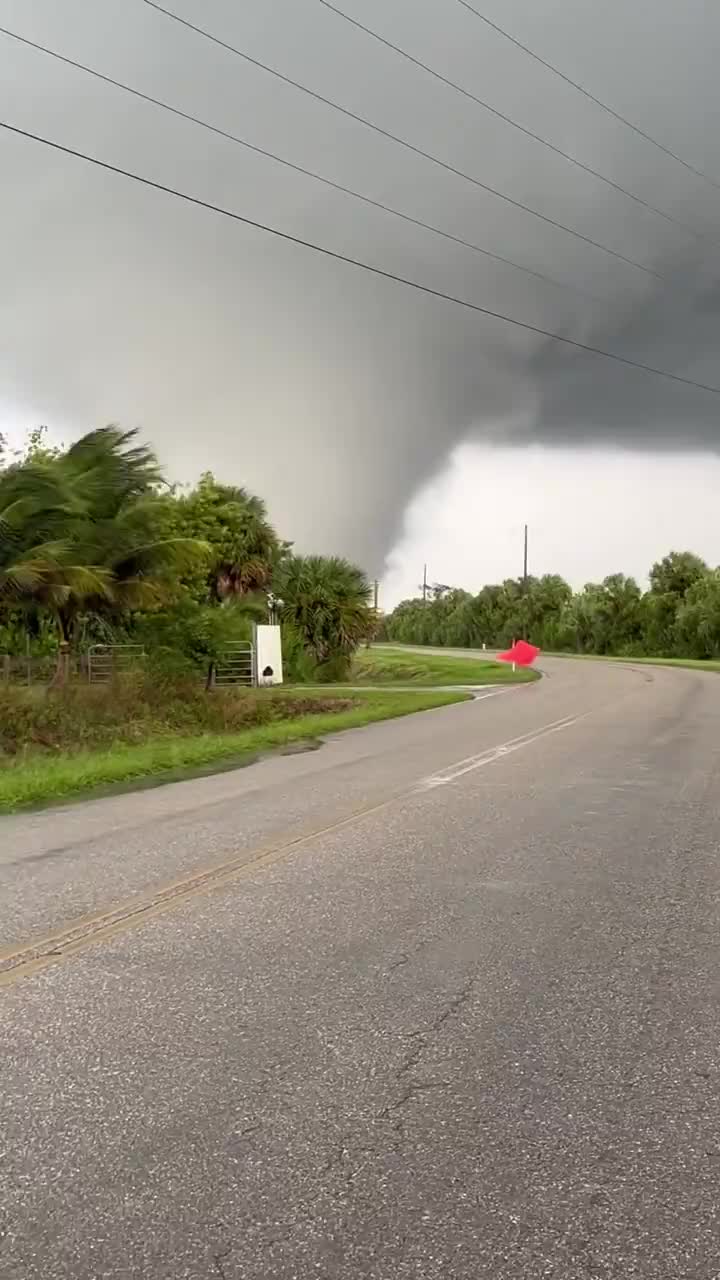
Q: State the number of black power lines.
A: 5